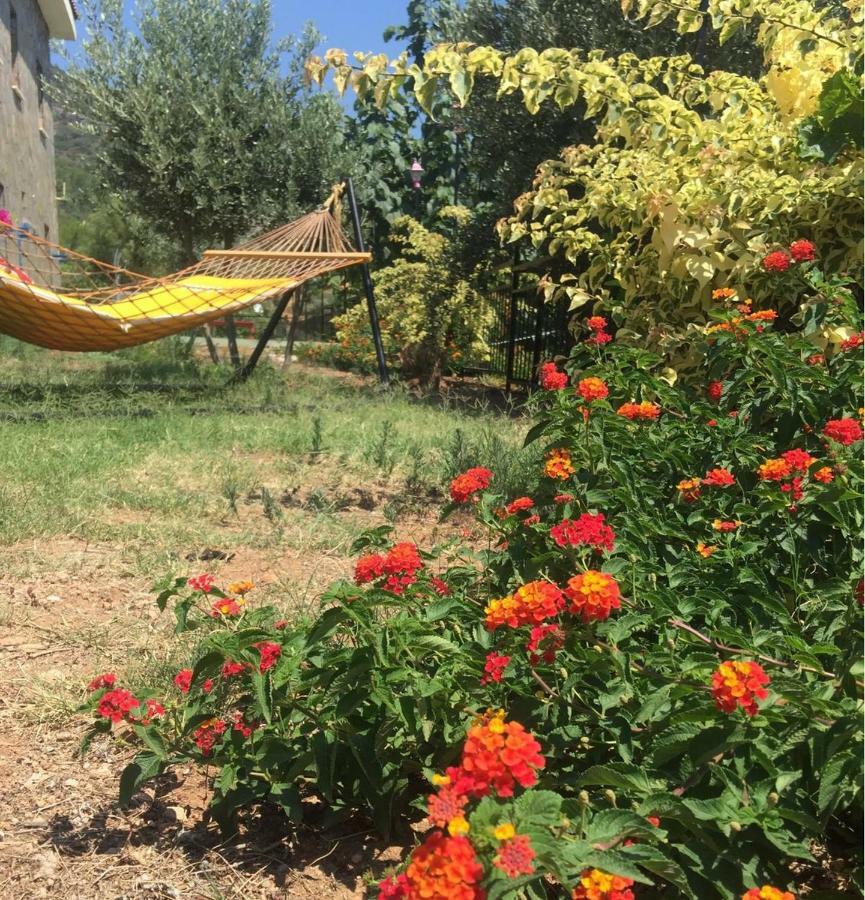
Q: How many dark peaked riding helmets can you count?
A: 0